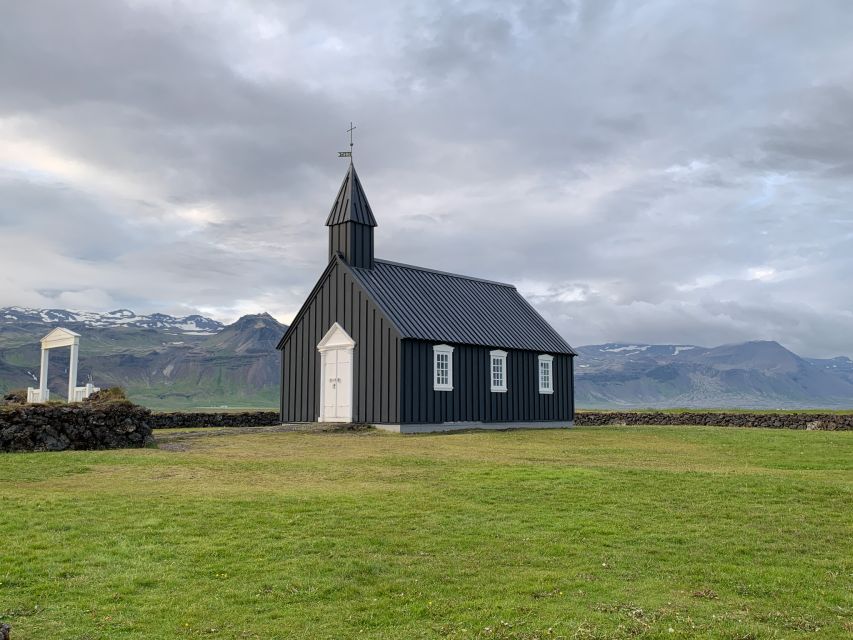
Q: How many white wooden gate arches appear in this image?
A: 1